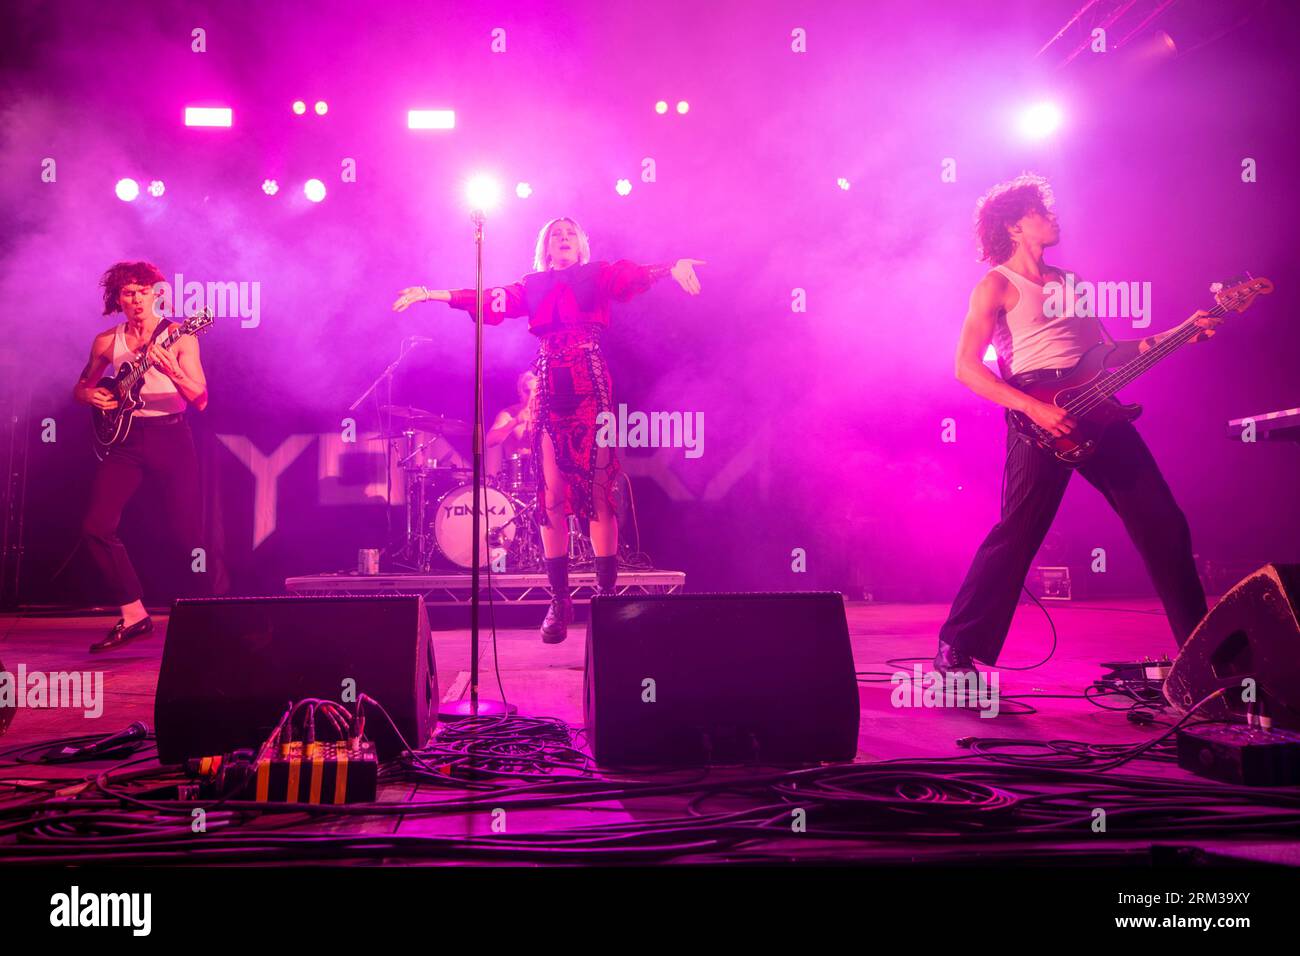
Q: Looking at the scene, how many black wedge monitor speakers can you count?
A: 3